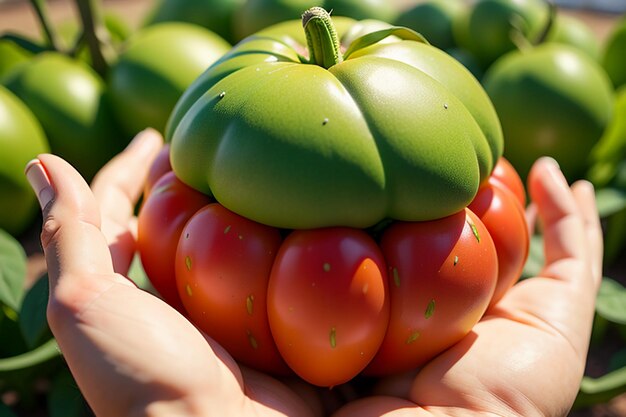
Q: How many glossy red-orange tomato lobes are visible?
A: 7